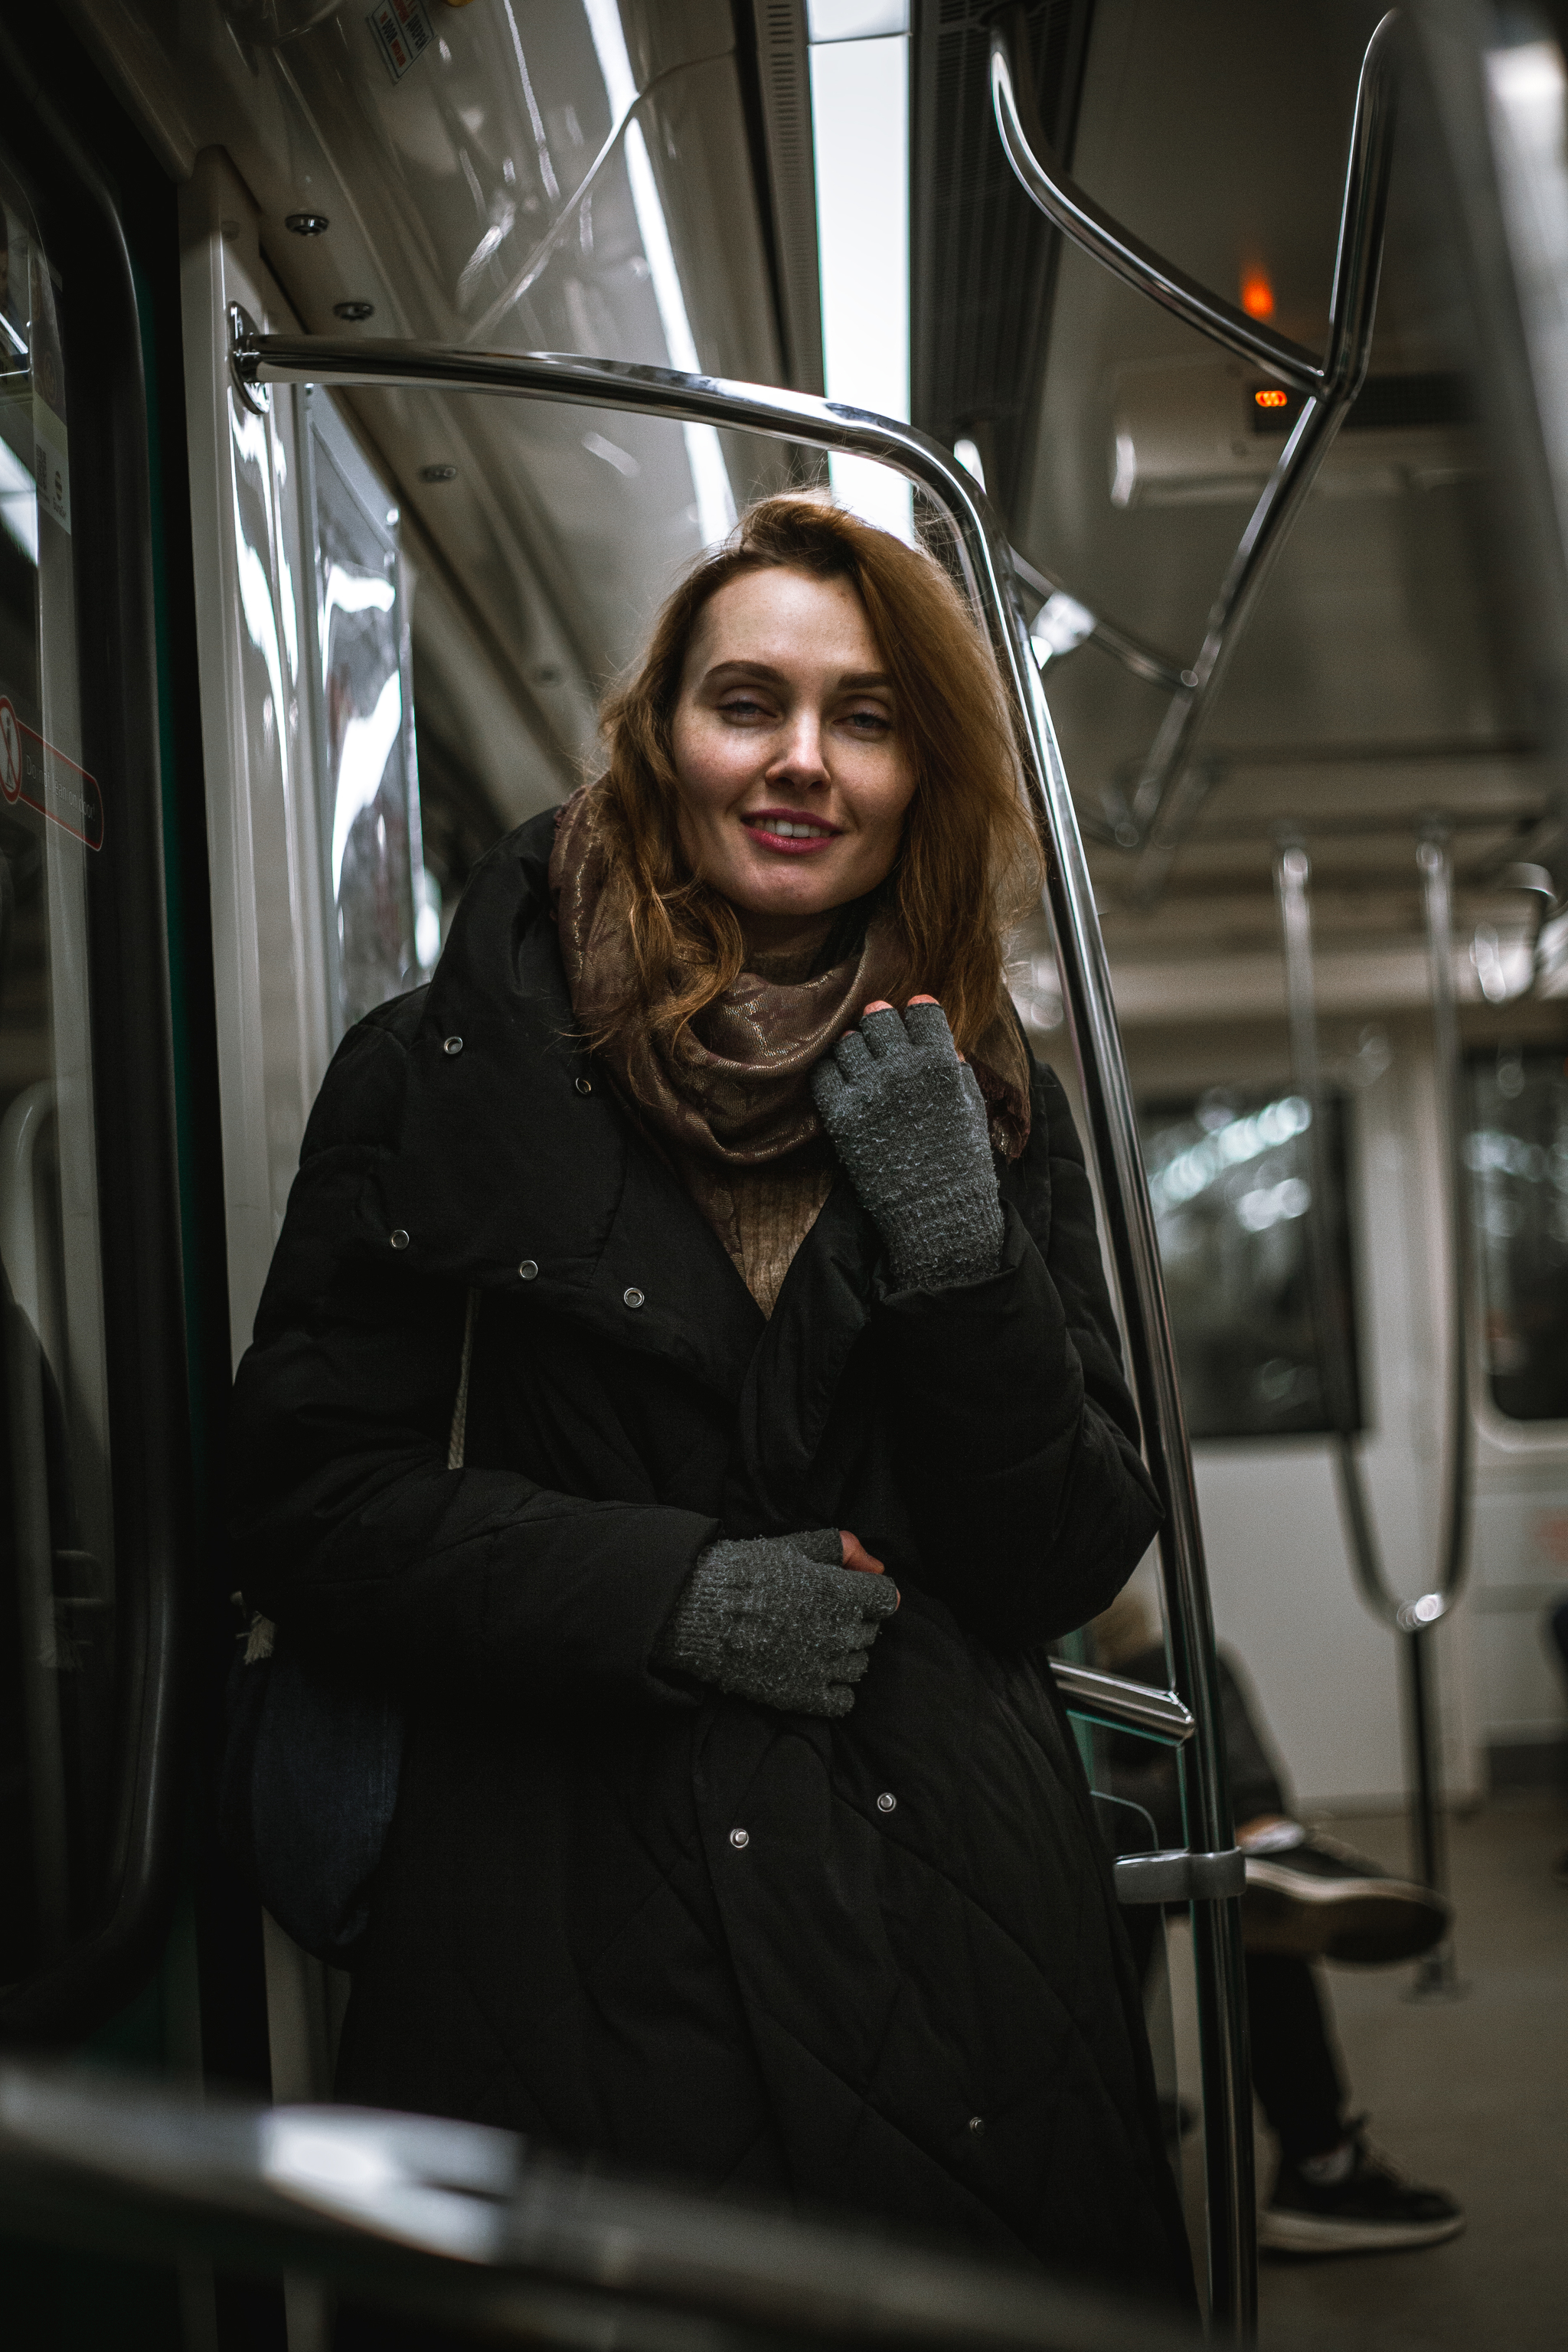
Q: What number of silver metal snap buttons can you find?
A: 8